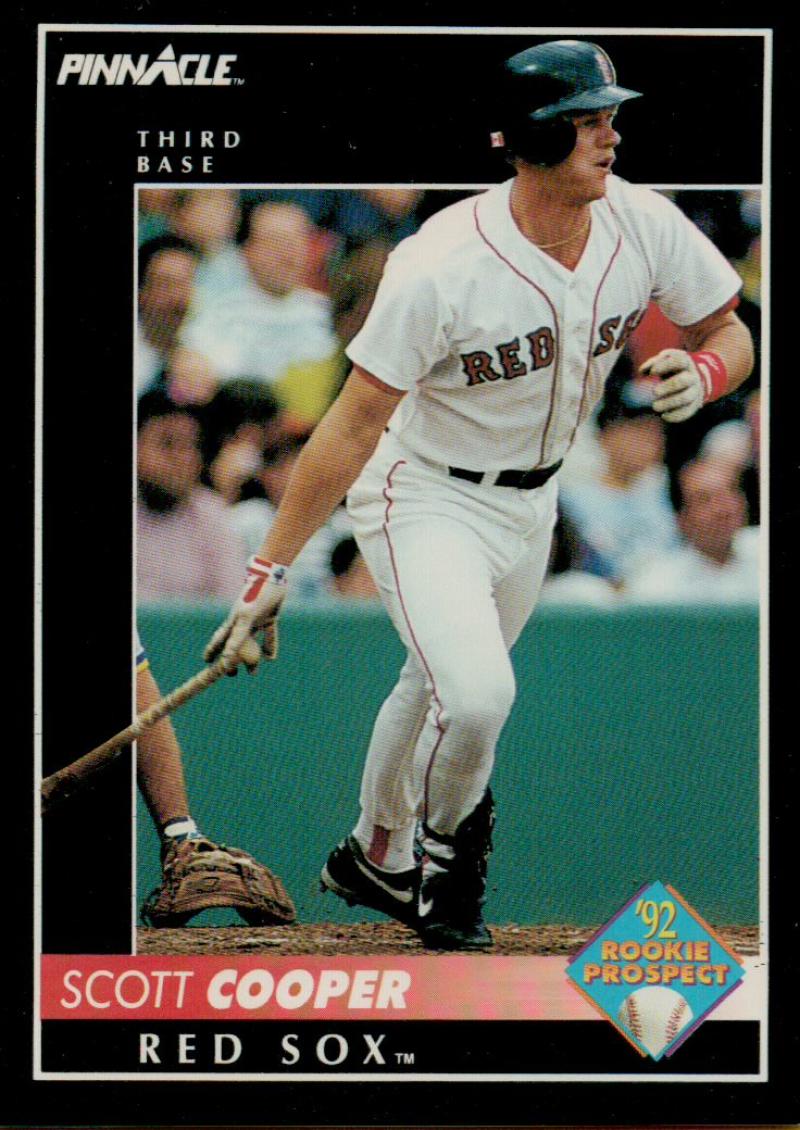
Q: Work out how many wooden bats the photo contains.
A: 1